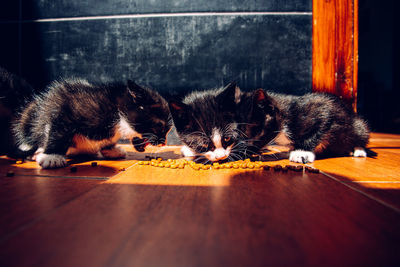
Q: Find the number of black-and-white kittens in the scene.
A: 3